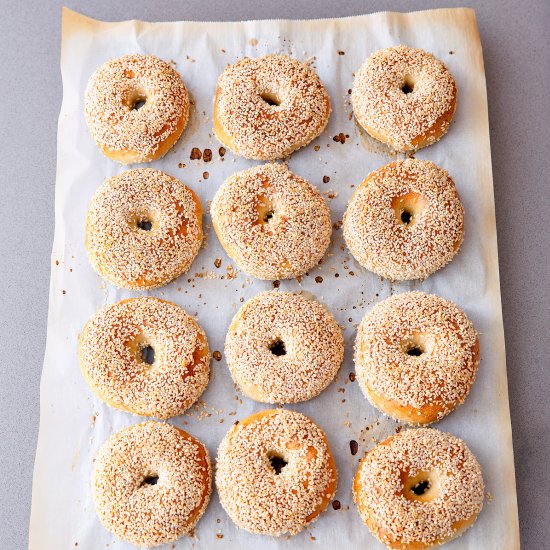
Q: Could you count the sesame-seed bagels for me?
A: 12